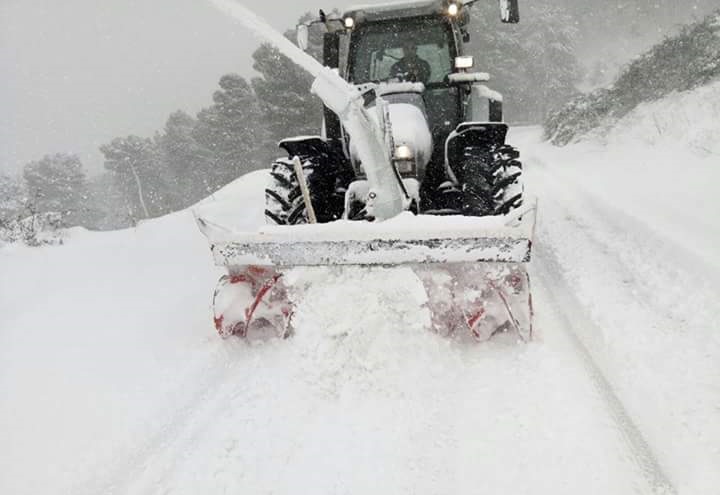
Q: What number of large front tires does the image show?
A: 2